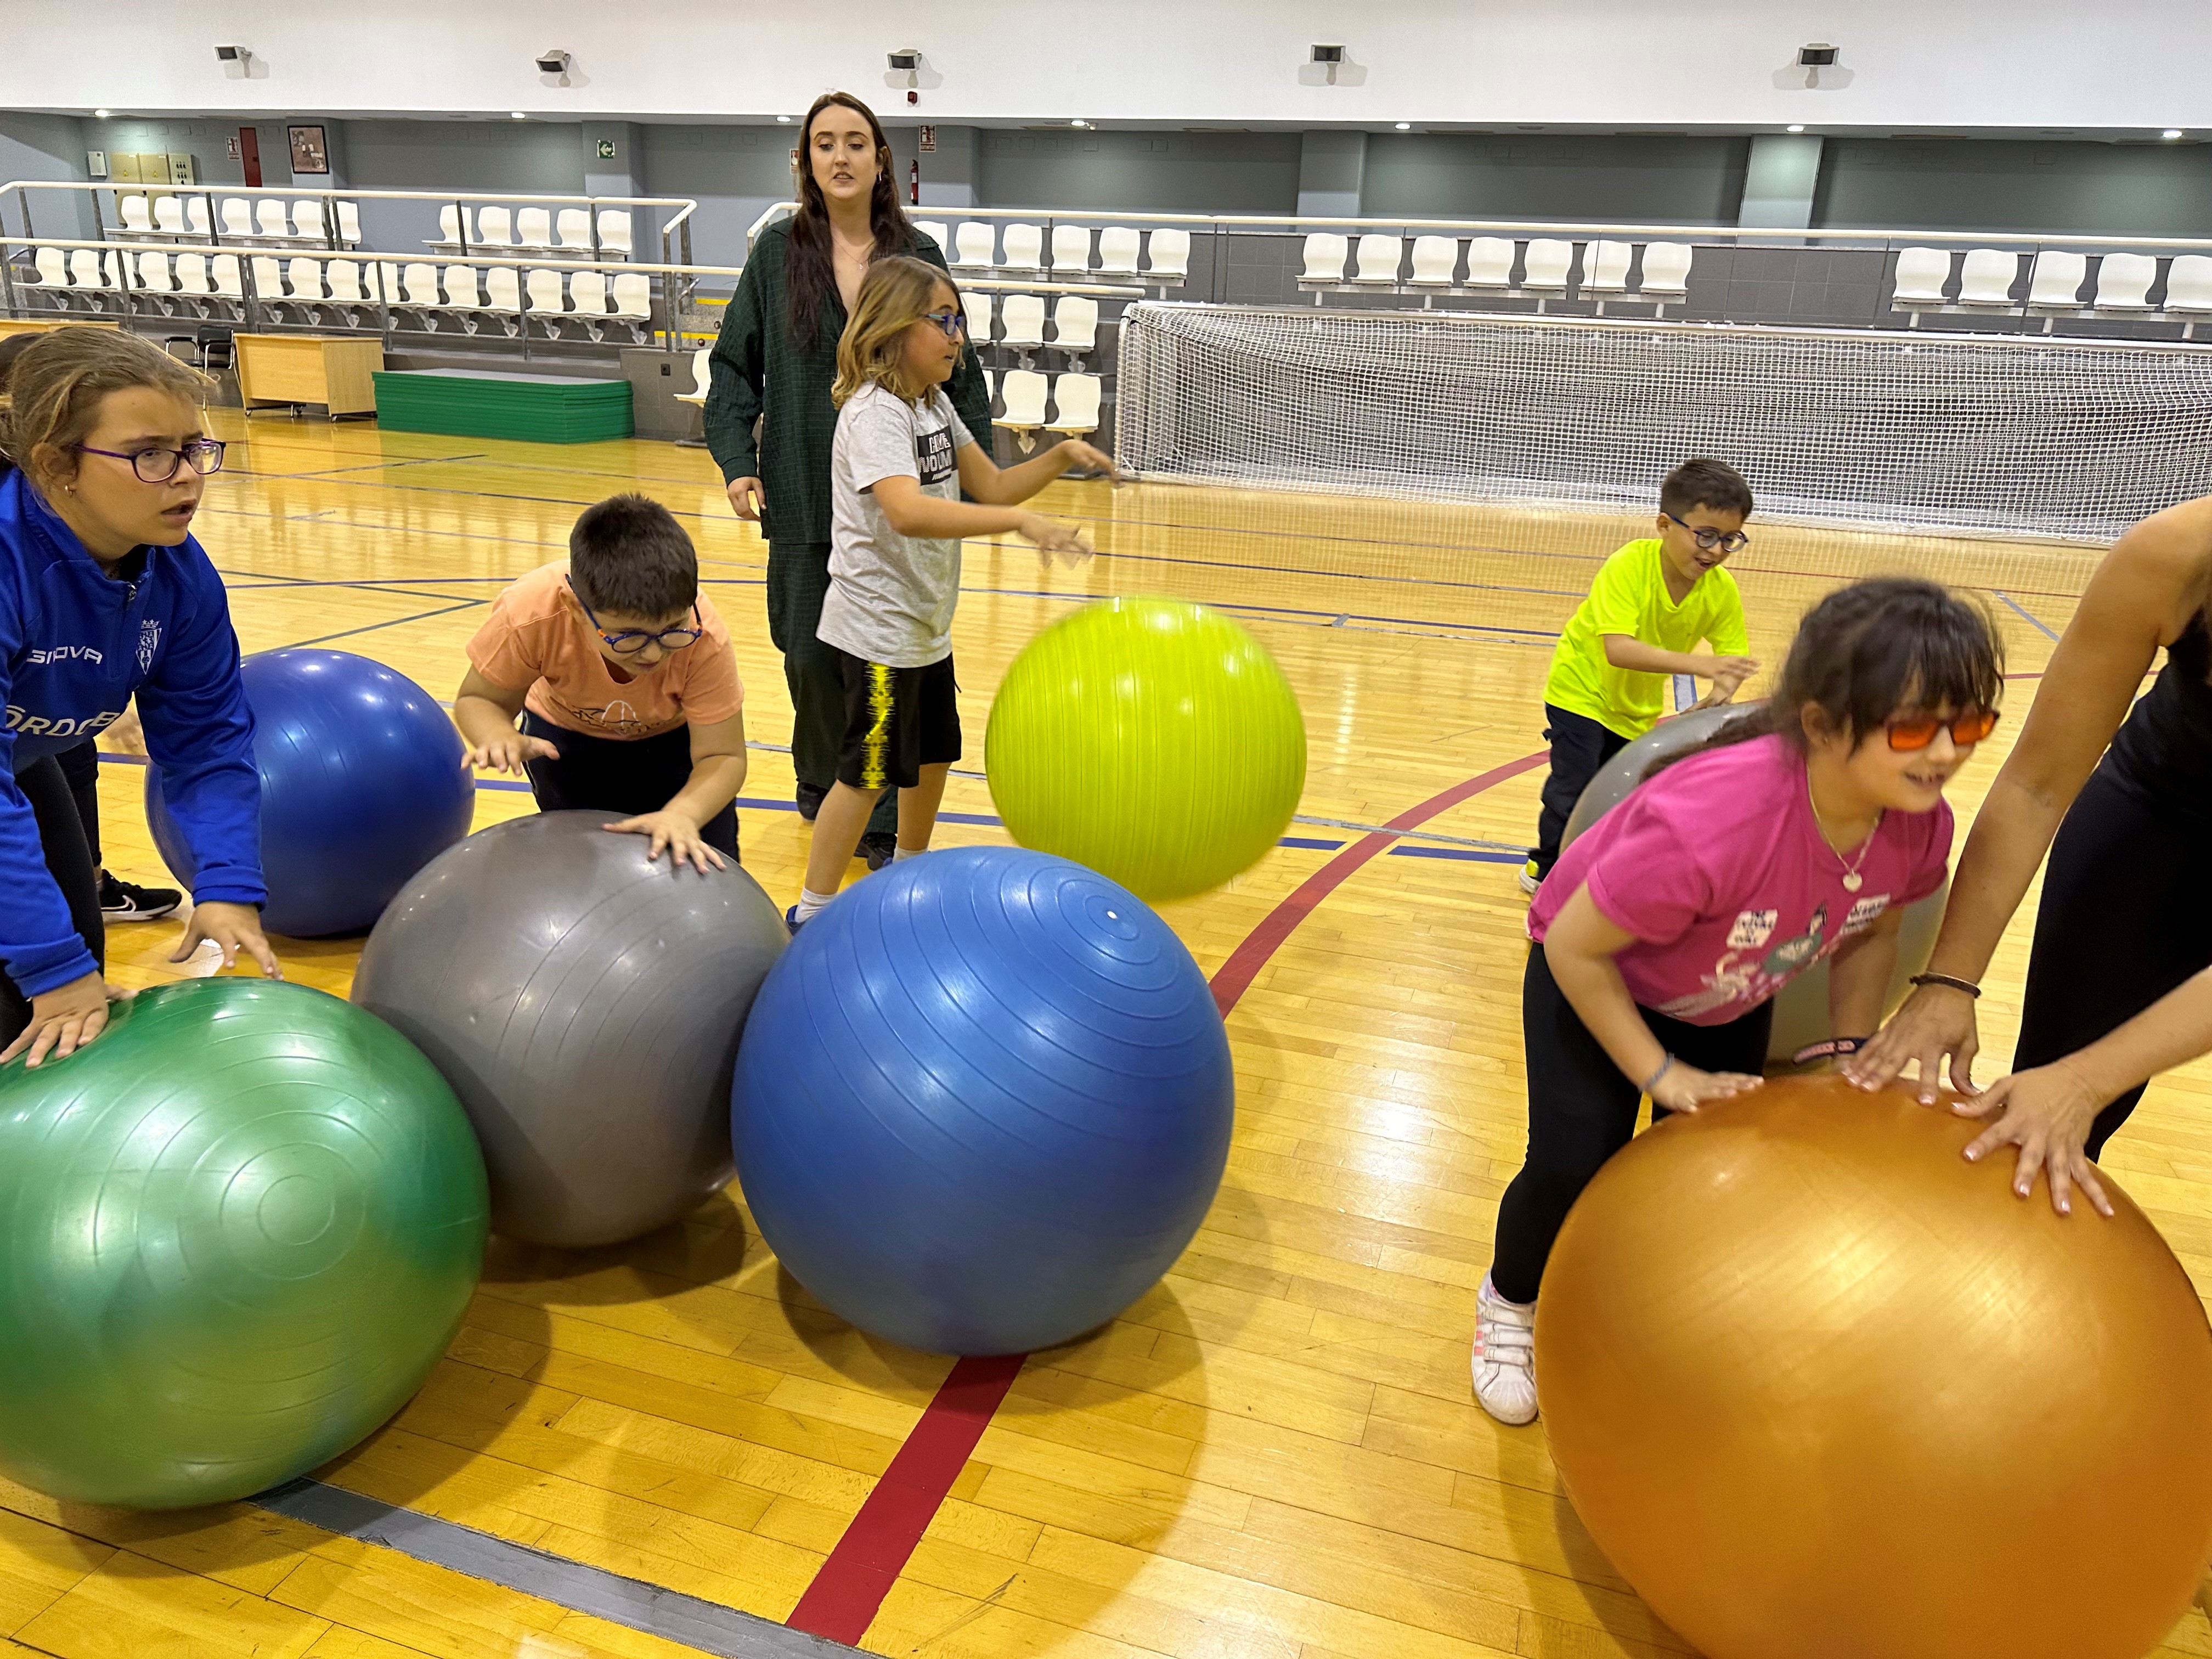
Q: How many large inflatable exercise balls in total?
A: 7